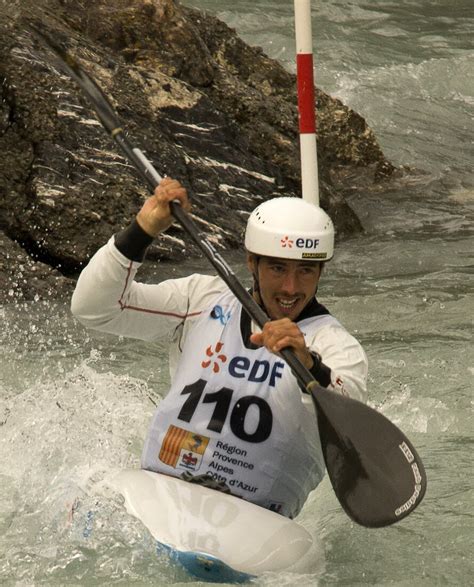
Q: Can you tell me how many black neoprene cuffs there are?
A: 2